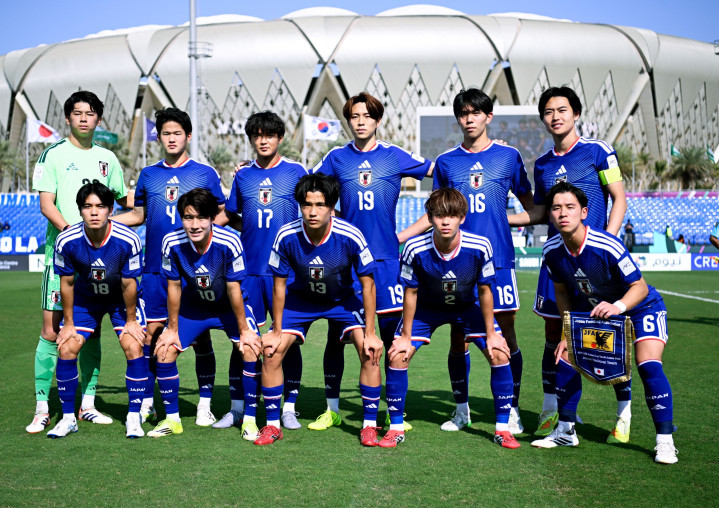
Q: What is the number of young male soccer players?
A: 11